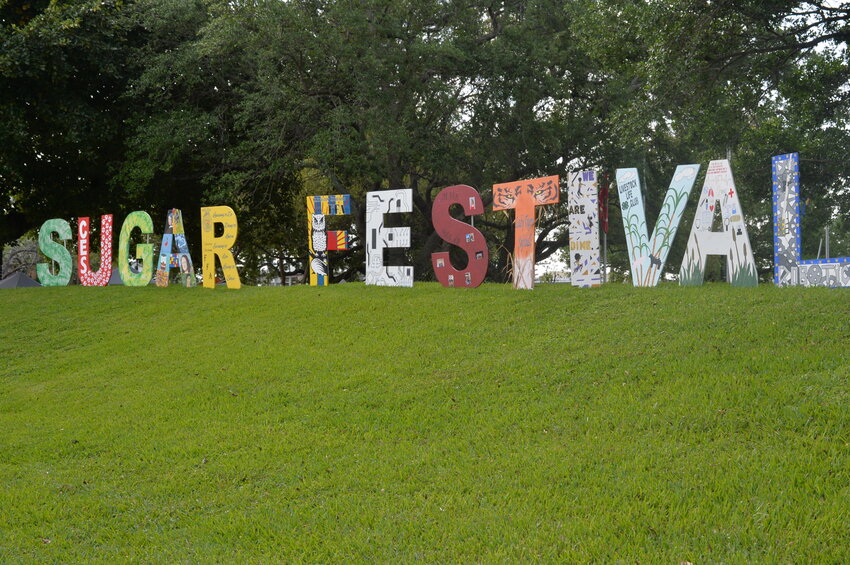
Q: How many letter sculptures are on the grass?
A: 13